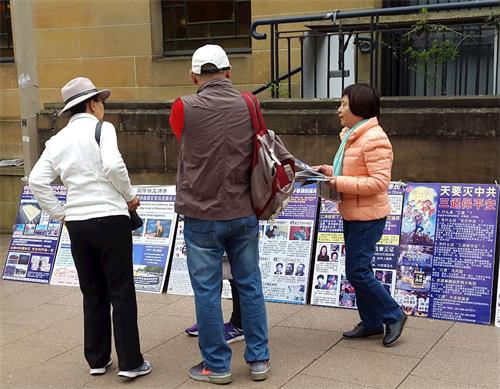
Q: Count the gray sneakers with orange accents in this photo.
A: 2